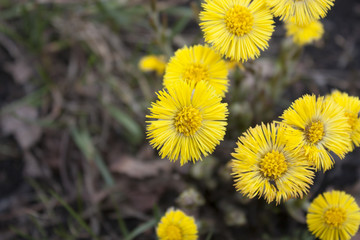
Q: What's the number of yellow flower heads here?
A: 11